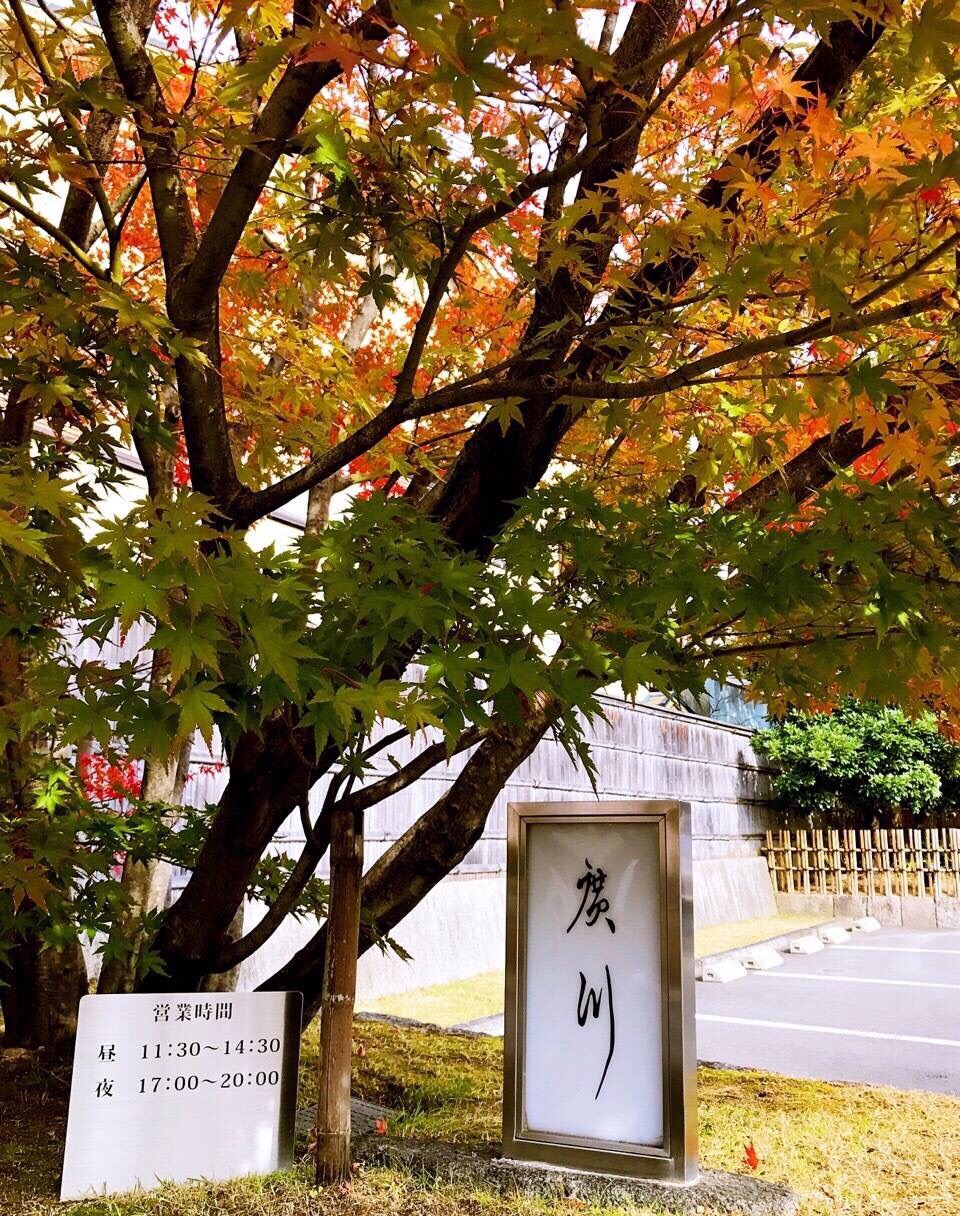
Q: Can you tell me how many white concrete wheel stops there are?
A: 5